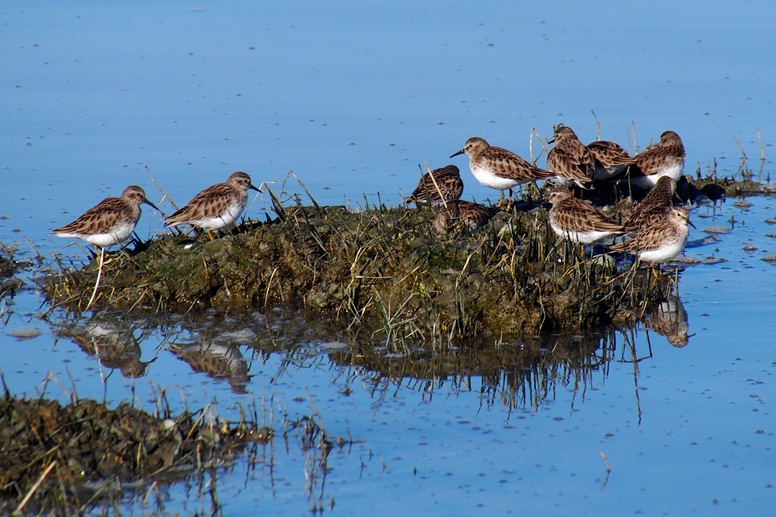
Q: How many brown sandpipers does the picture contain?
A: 11